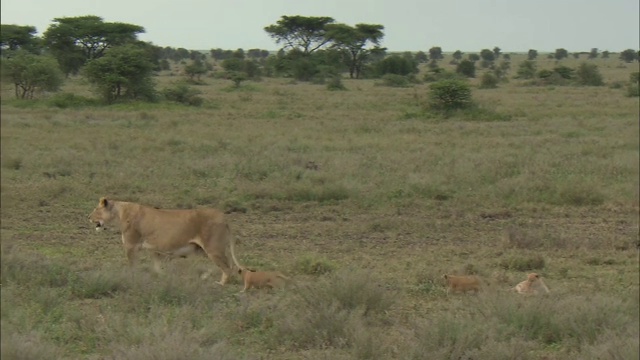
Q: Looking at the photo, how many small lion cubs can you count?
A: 3